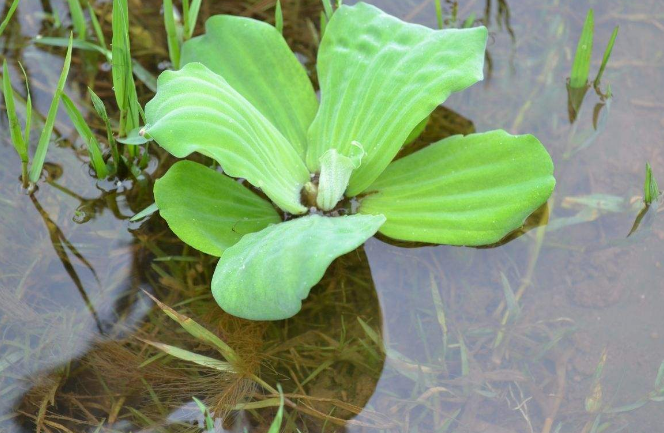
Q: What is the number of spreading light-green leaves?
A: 6